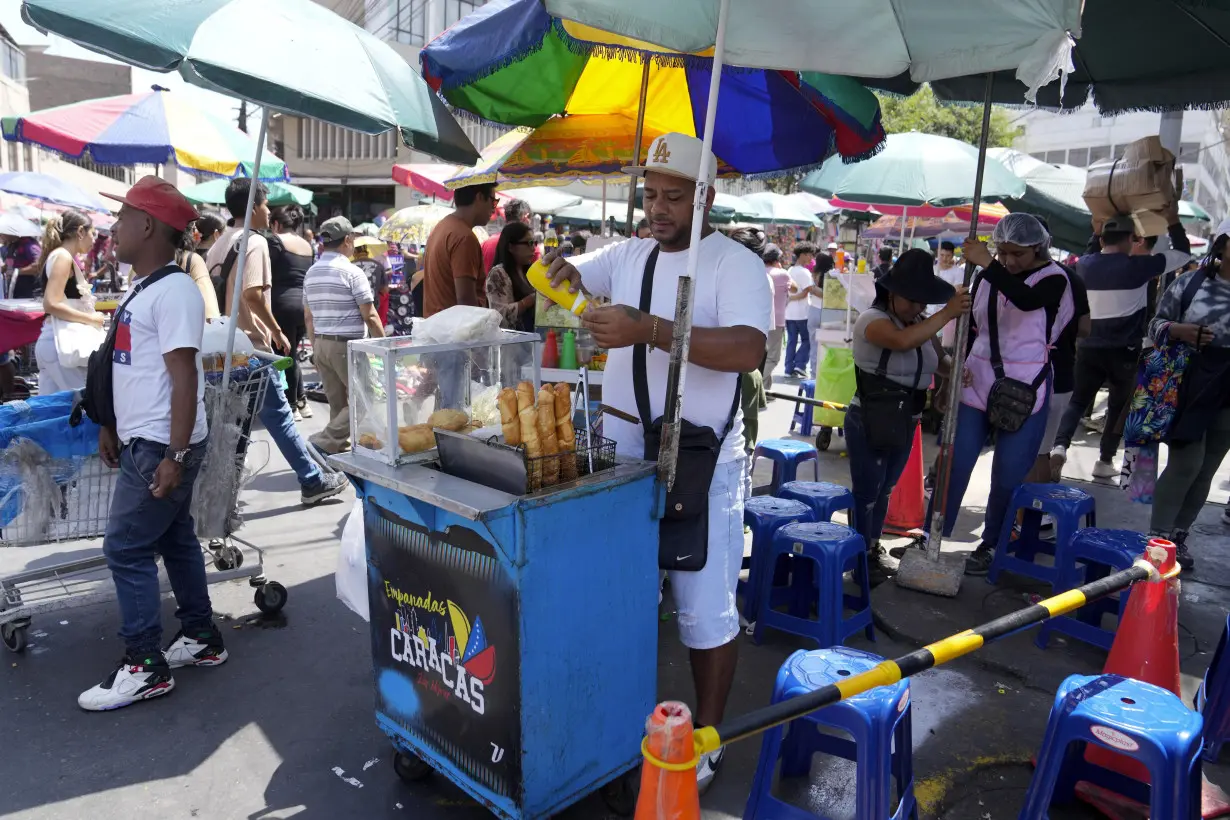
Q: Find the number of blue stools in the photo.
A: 10